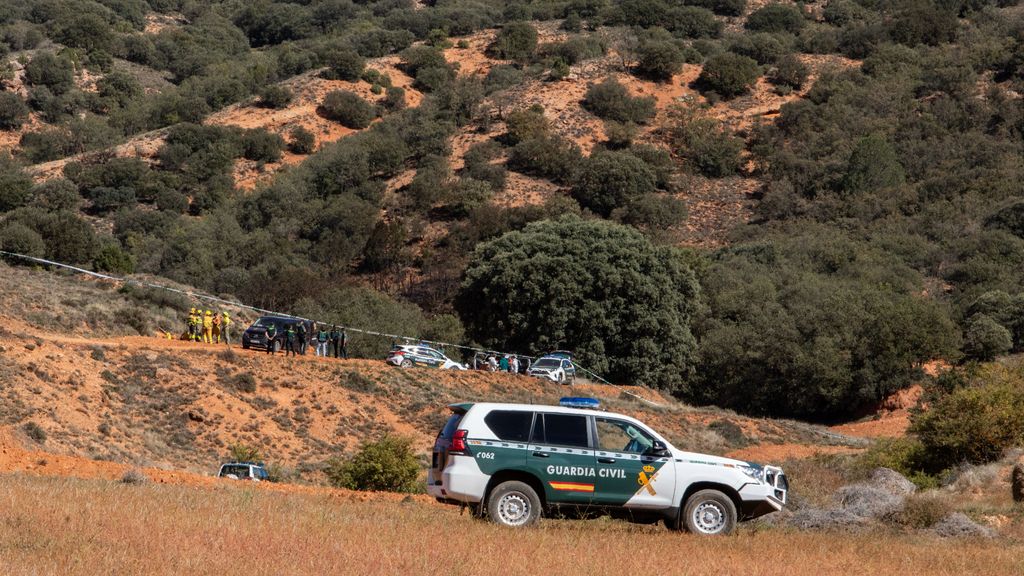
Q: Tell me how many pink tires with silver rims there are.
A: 0